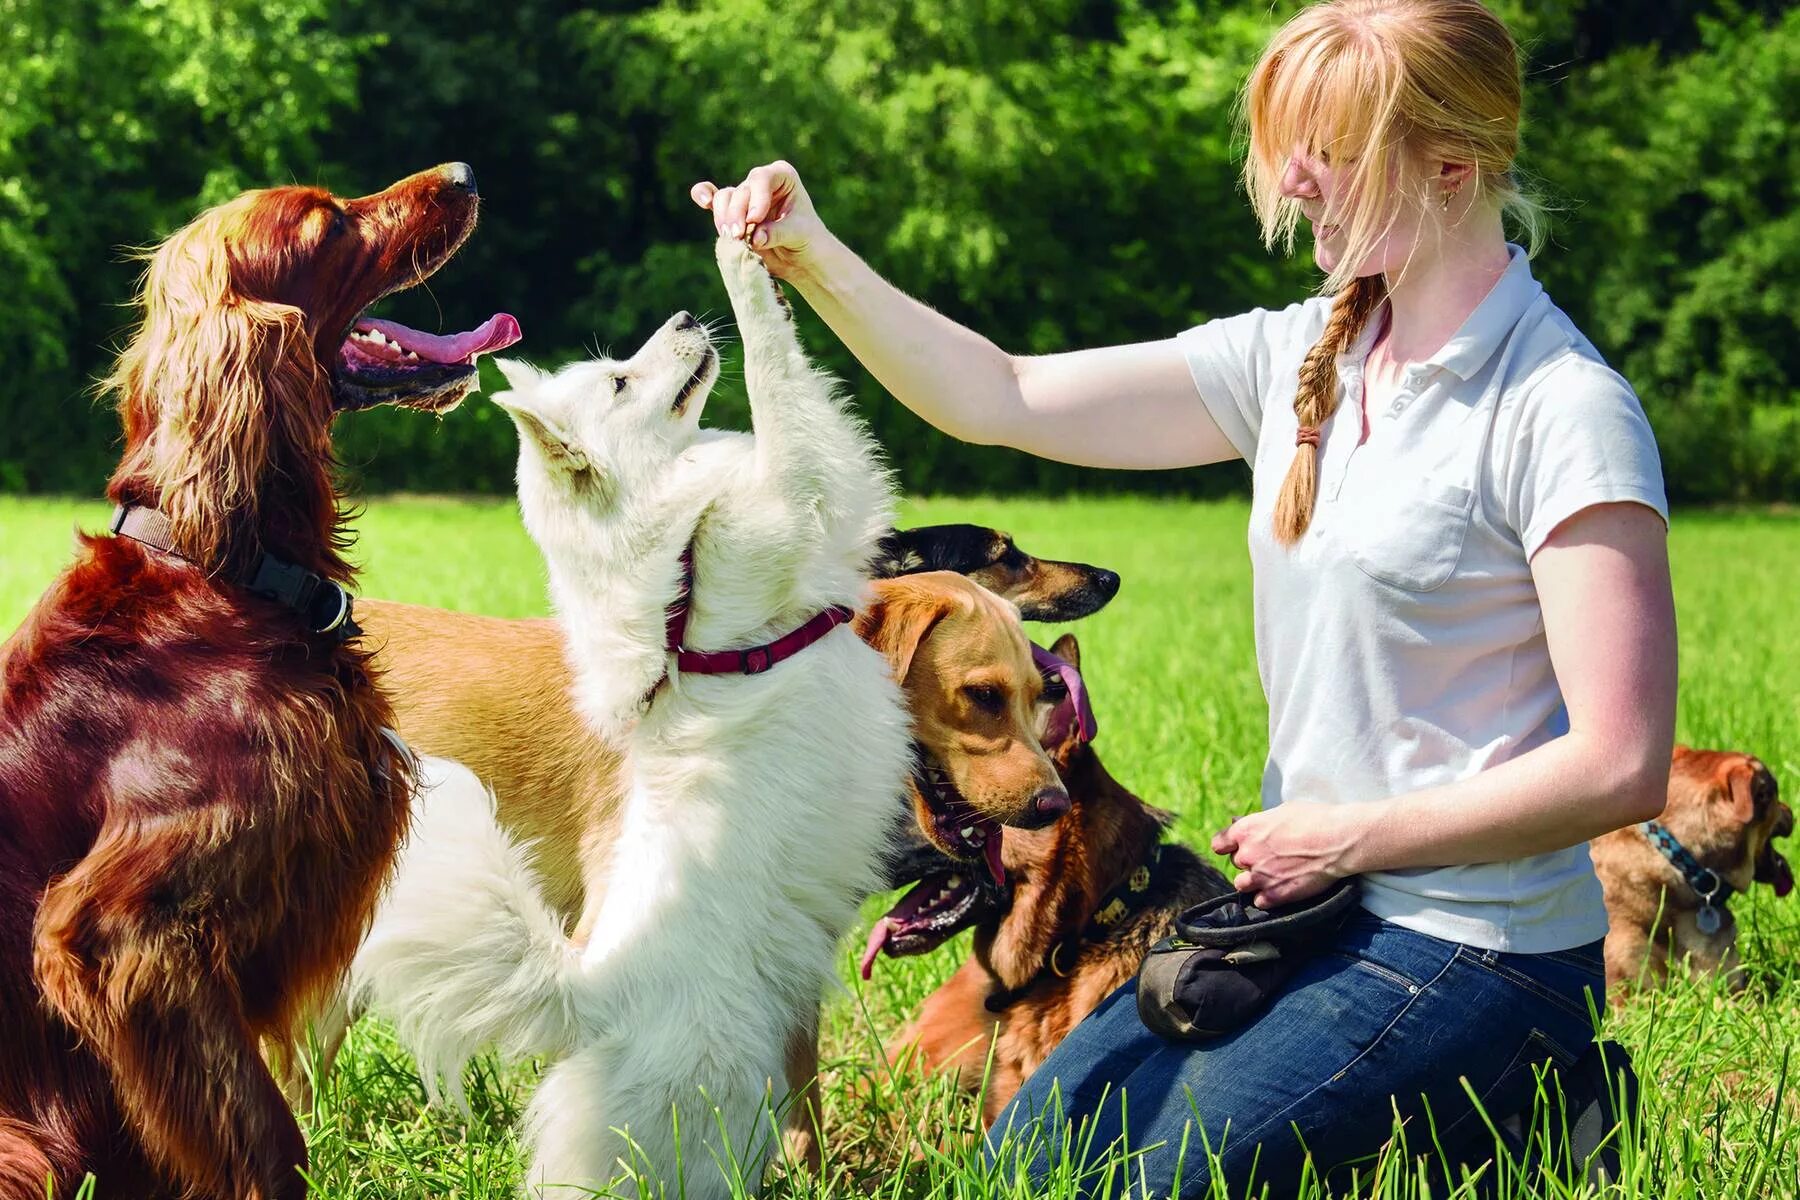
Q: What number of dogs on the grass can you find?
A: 7